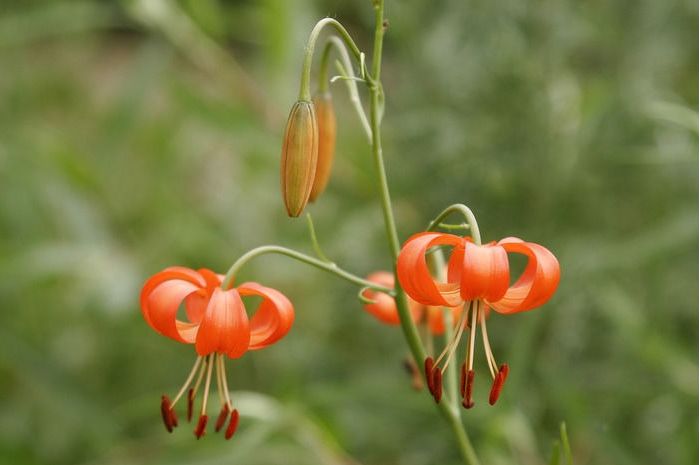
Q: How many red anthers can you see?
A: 11